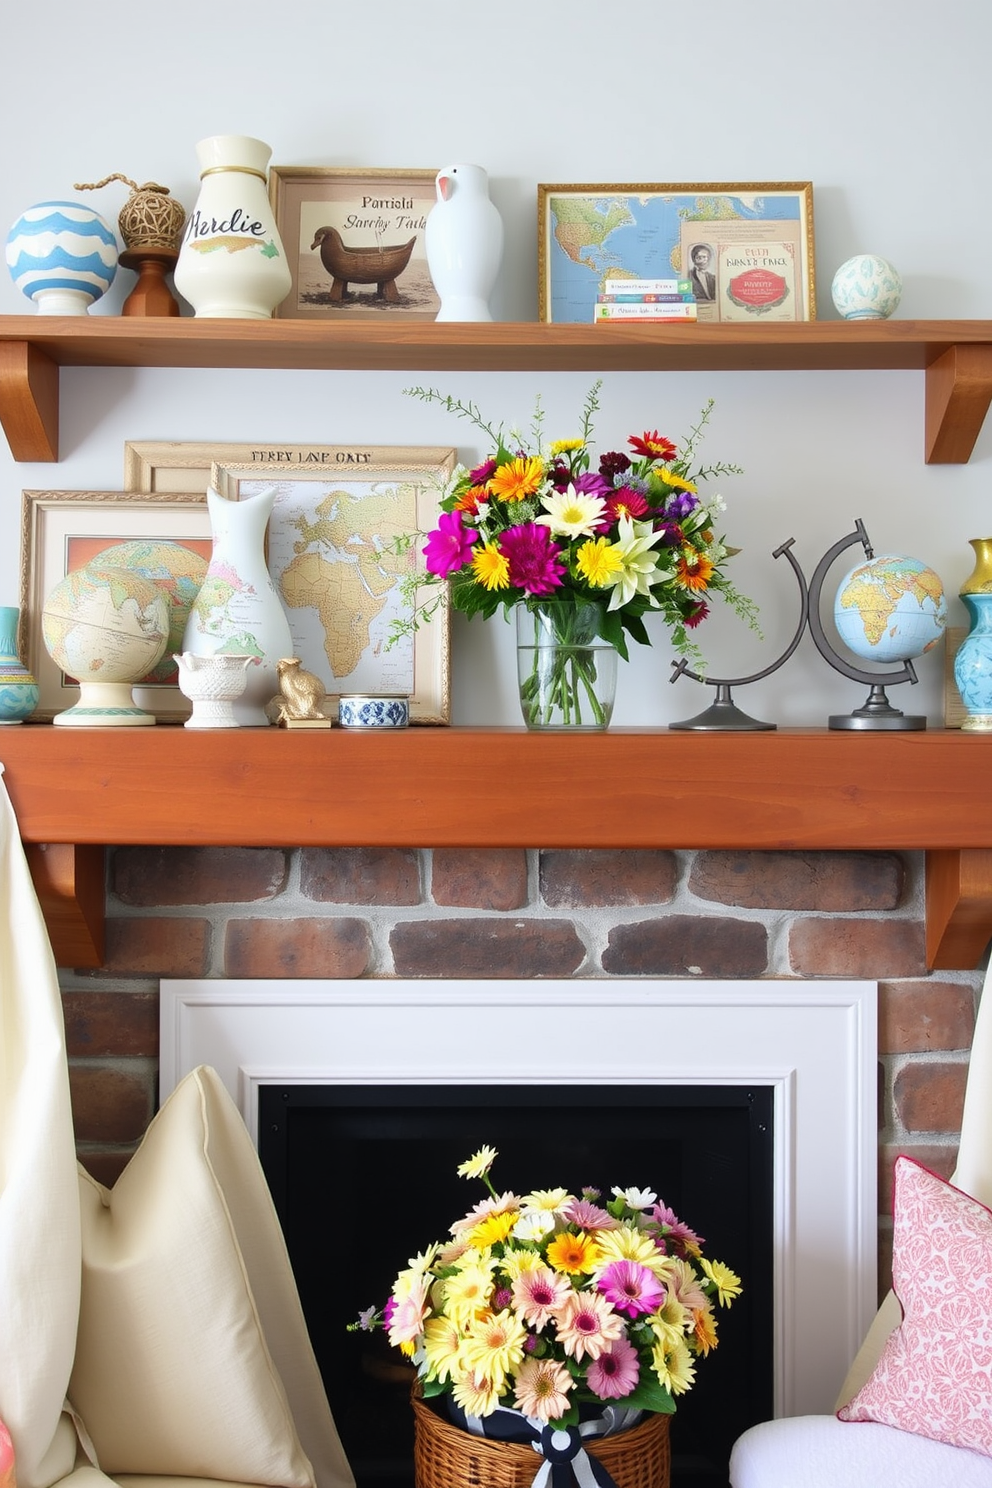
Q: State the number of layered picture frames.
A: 3